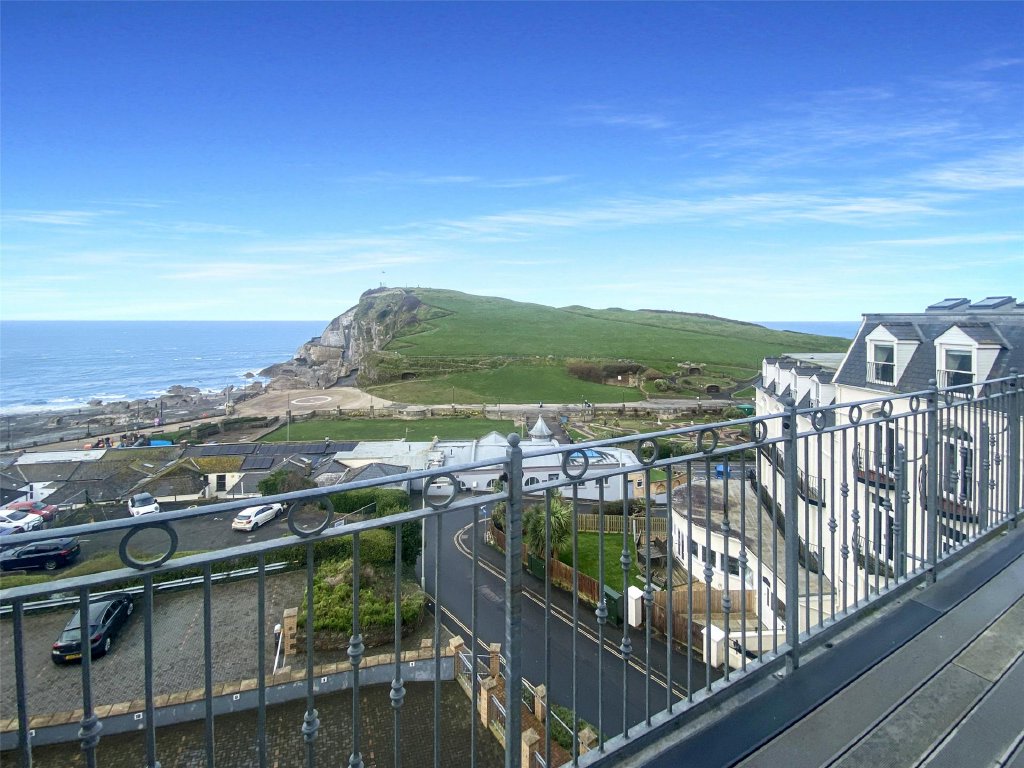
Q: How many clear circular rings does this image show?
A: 11